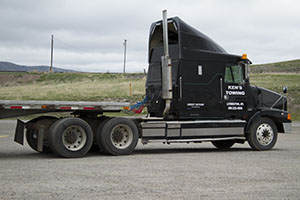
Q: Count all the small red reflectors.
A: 3